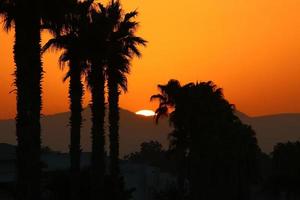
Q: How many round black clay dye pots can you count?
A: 0